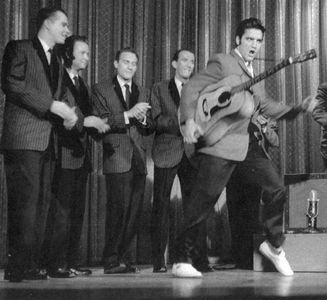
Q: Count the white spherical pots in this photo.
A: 0